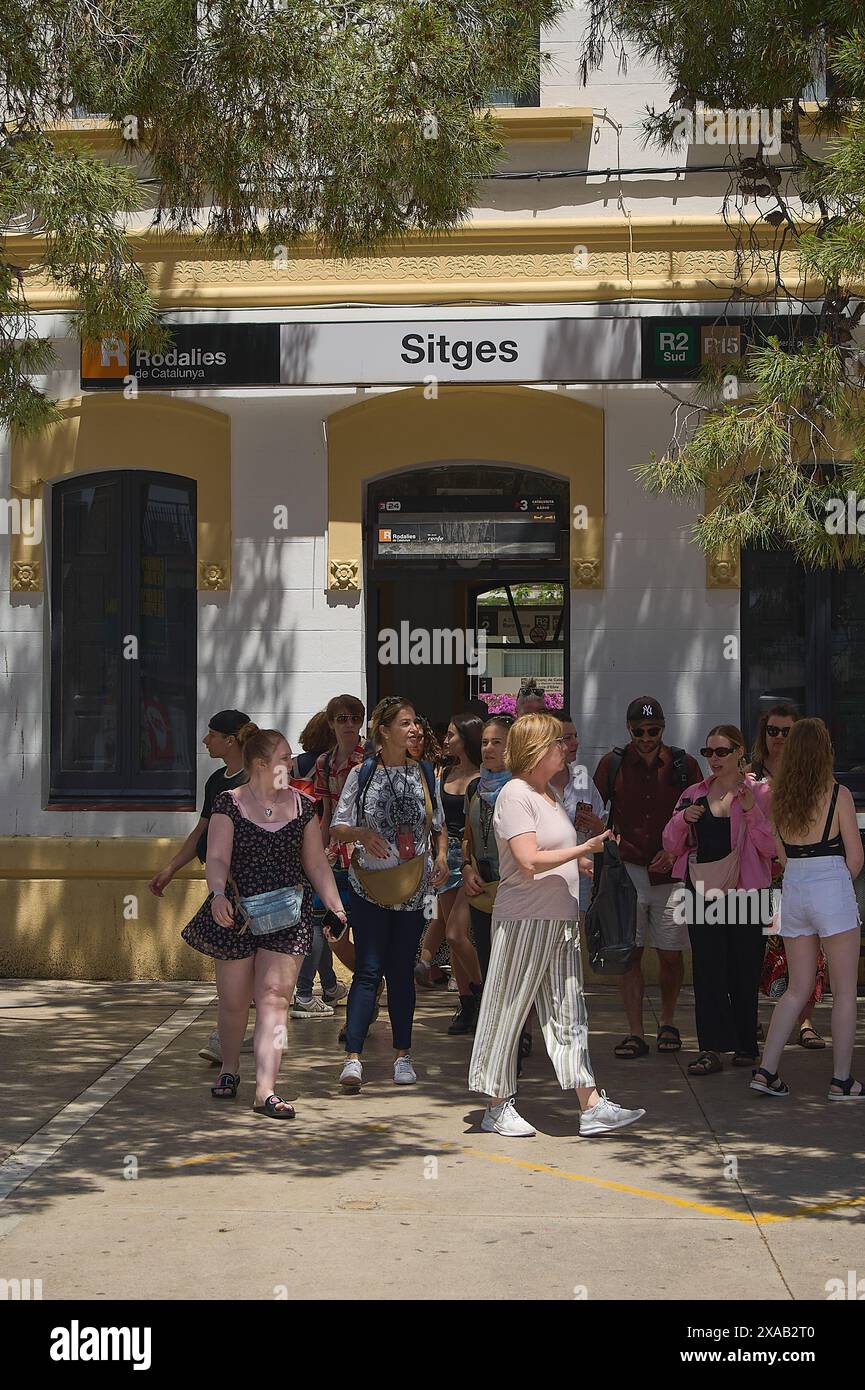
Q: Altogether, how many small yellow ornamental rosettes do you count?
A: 5